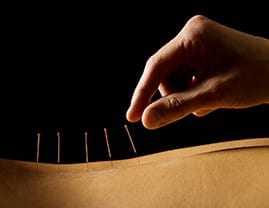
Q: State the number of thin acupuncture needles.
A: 5